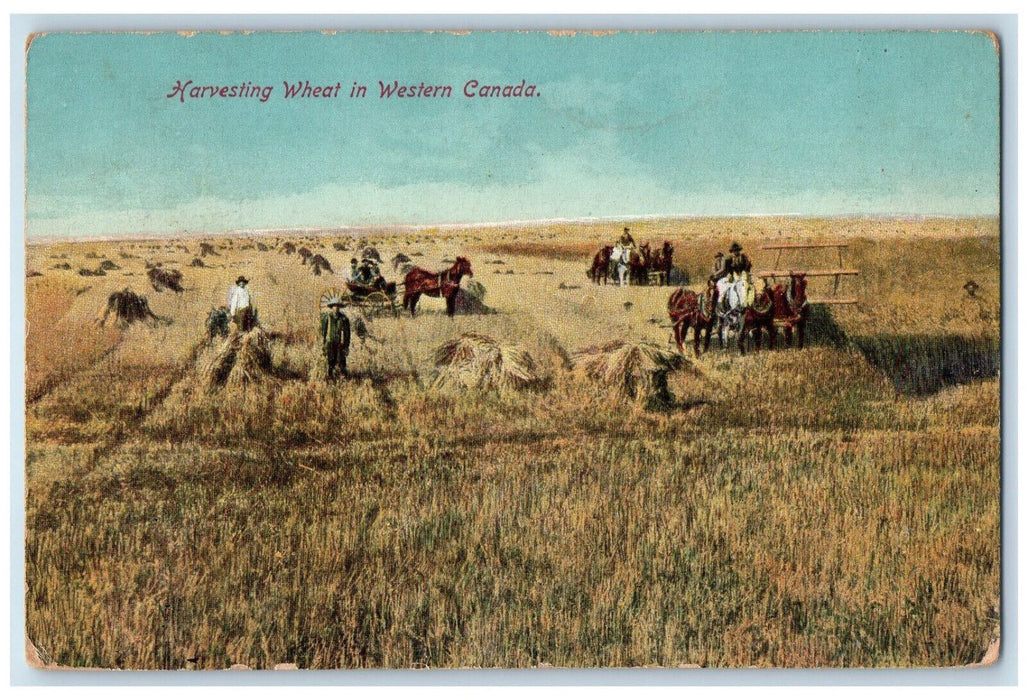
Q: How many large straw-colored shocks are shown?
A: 3